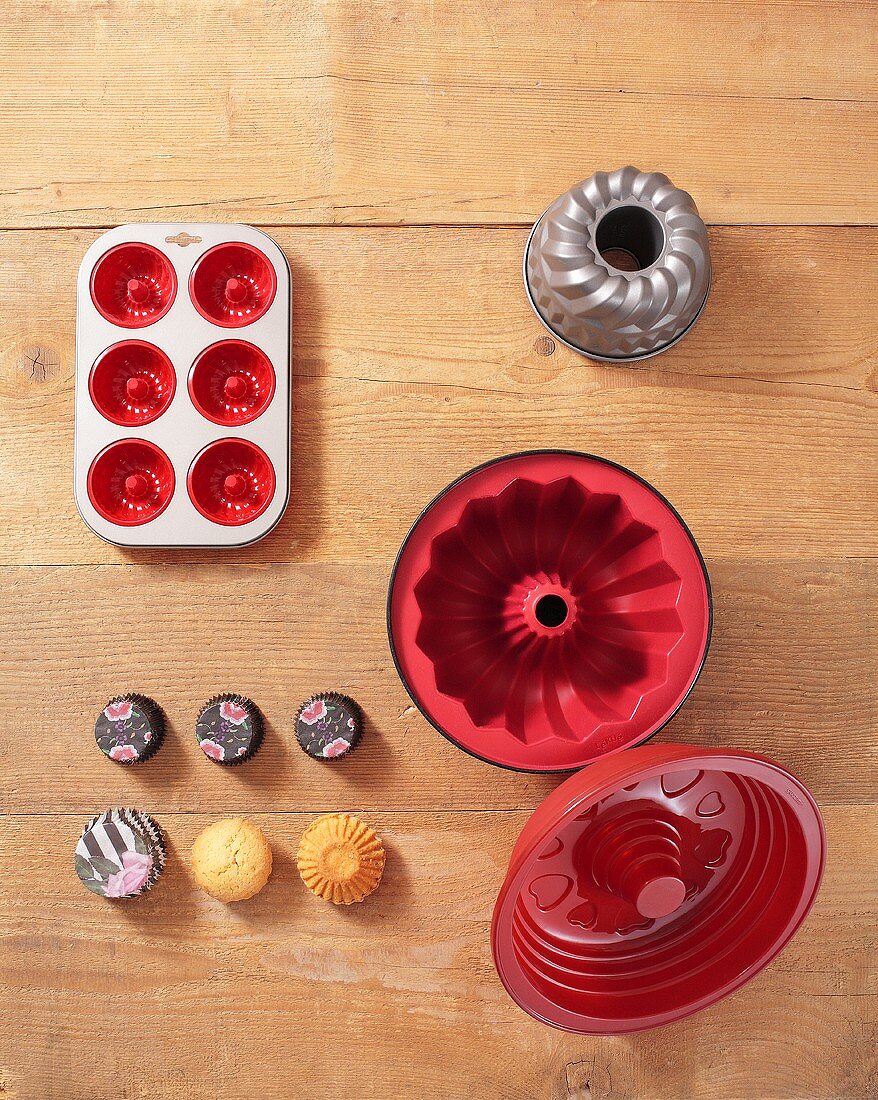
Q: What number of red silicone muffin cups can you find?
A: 6